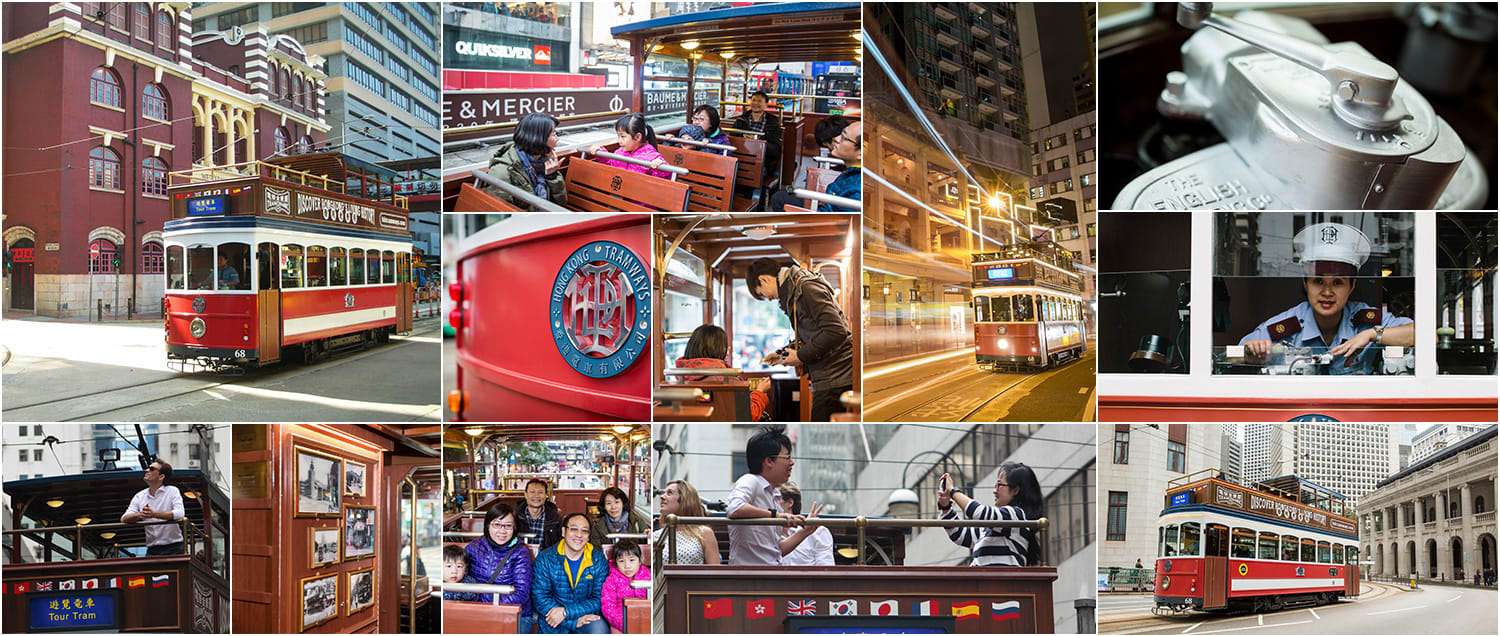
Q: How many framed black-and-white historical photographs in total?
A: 6